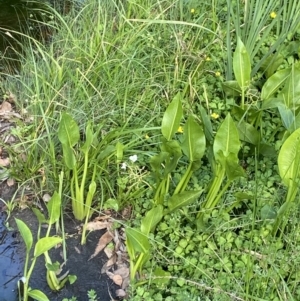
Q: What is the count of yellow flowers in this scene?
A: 7